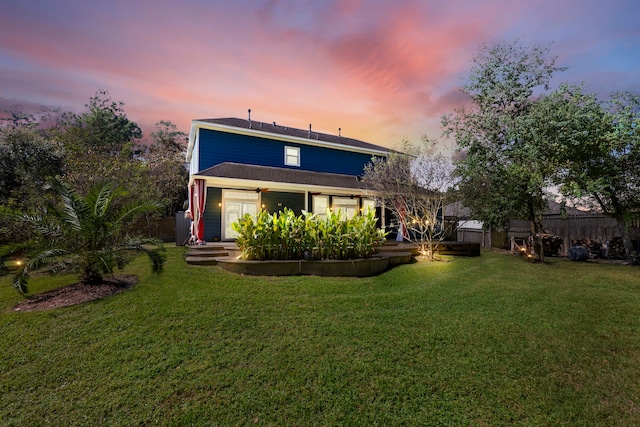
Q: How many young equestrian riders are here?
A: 0